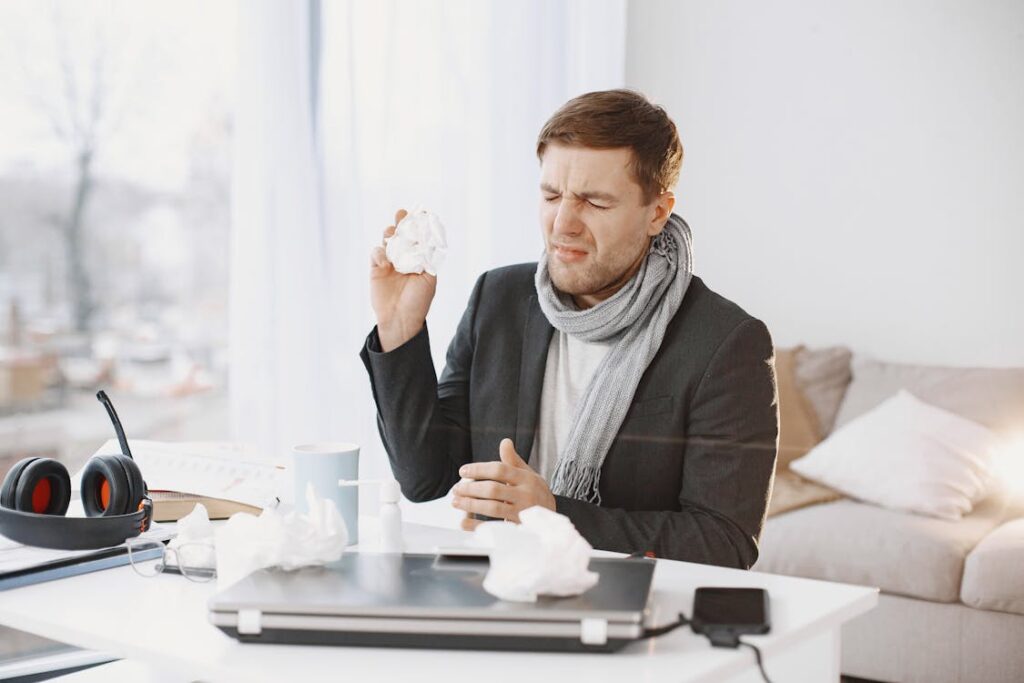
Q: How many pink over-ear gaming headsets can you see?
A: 0